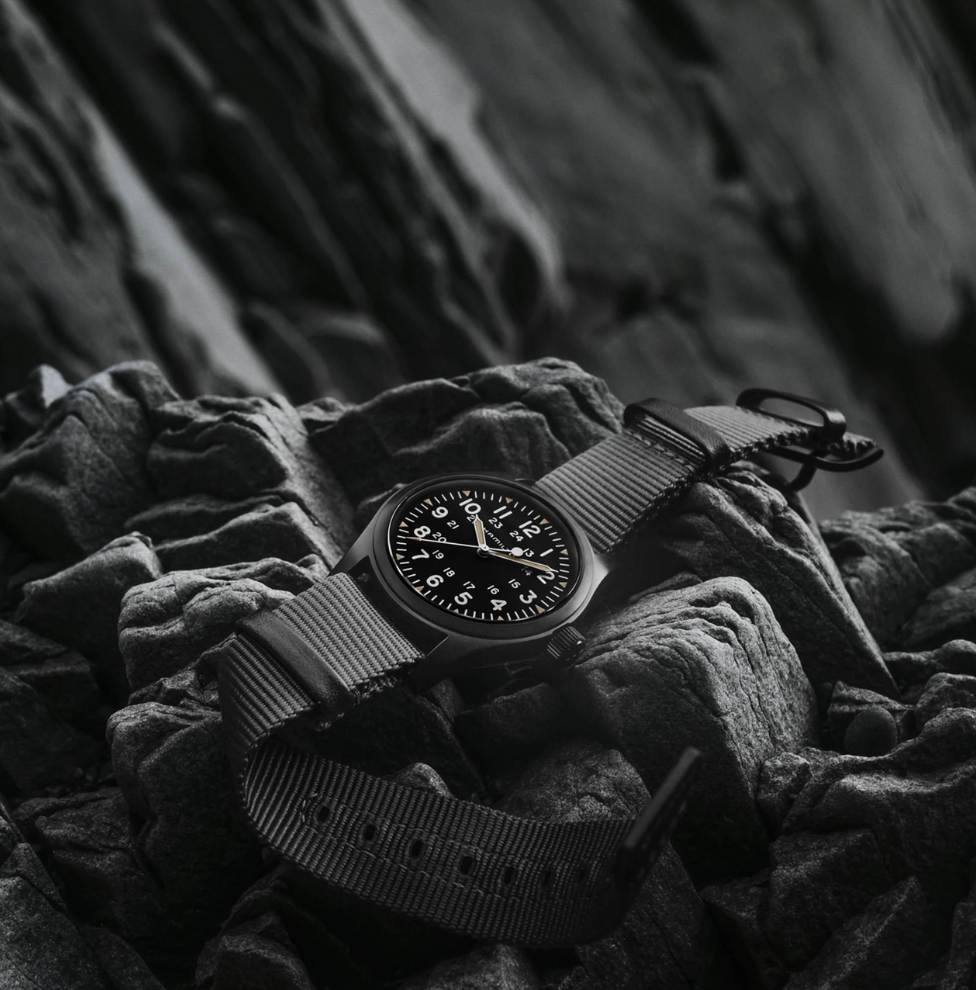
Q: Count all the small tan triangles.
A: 12